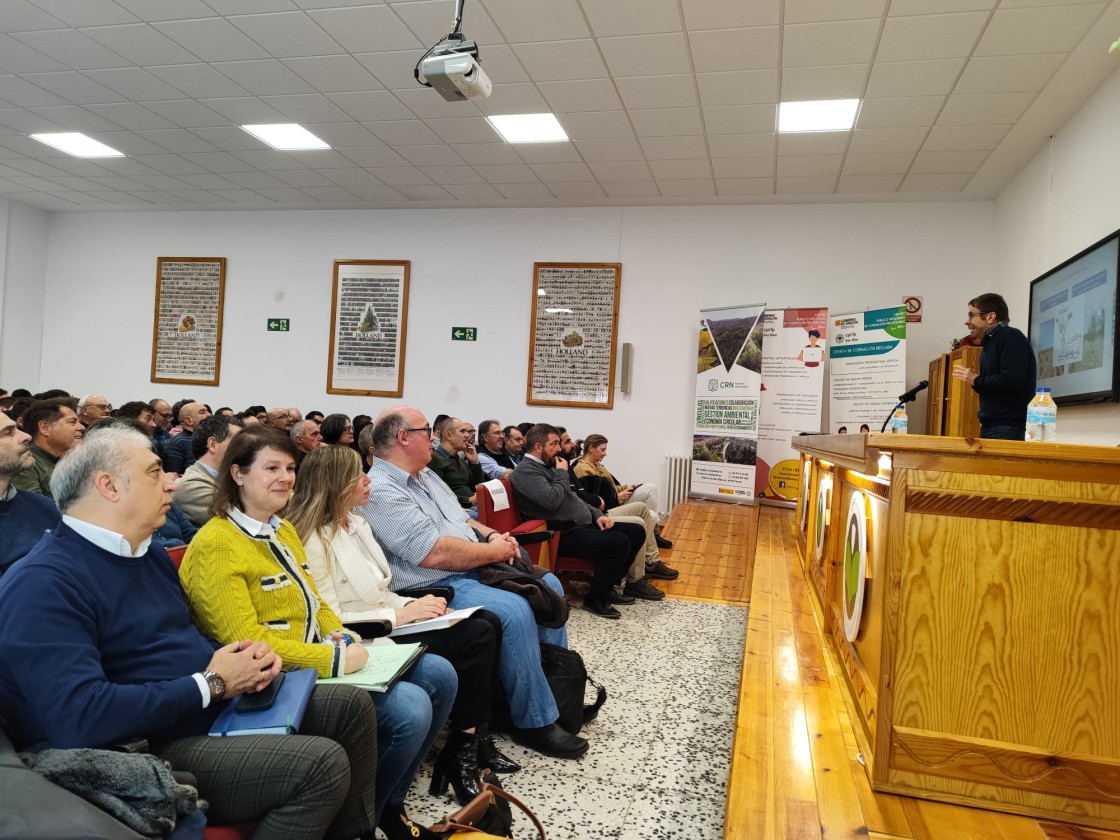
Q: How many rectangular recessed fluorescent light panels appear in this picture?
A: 4